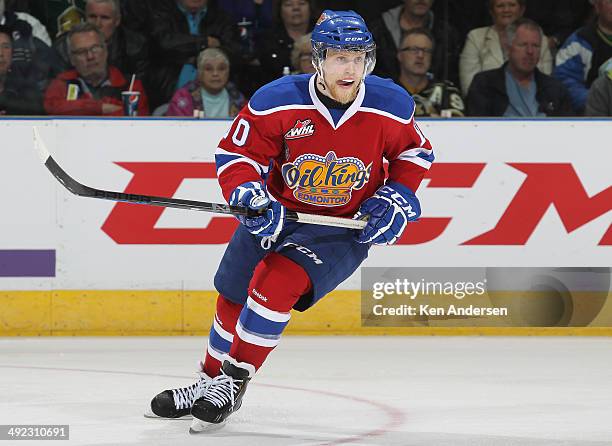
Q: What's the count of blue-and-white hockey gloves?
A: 2